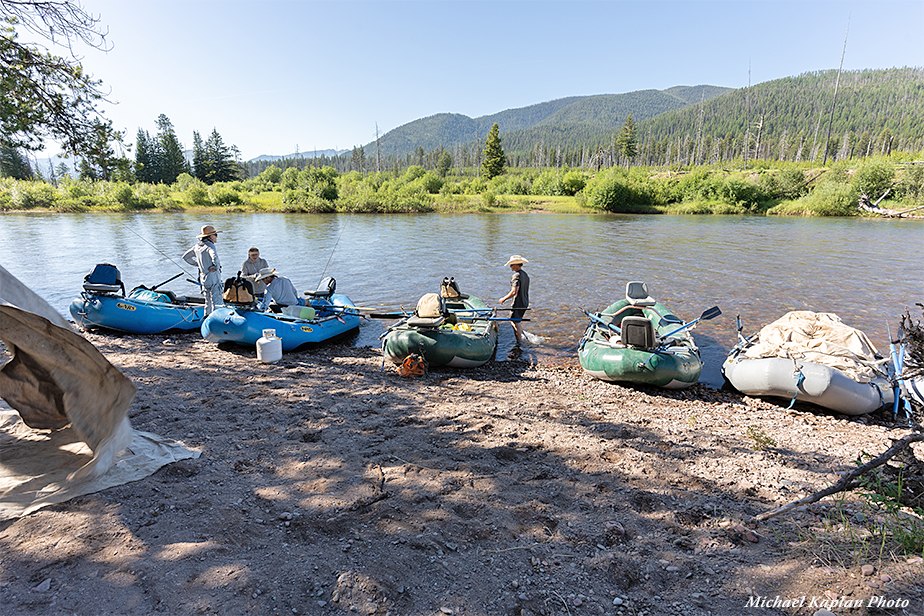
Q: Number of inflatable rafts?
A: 5